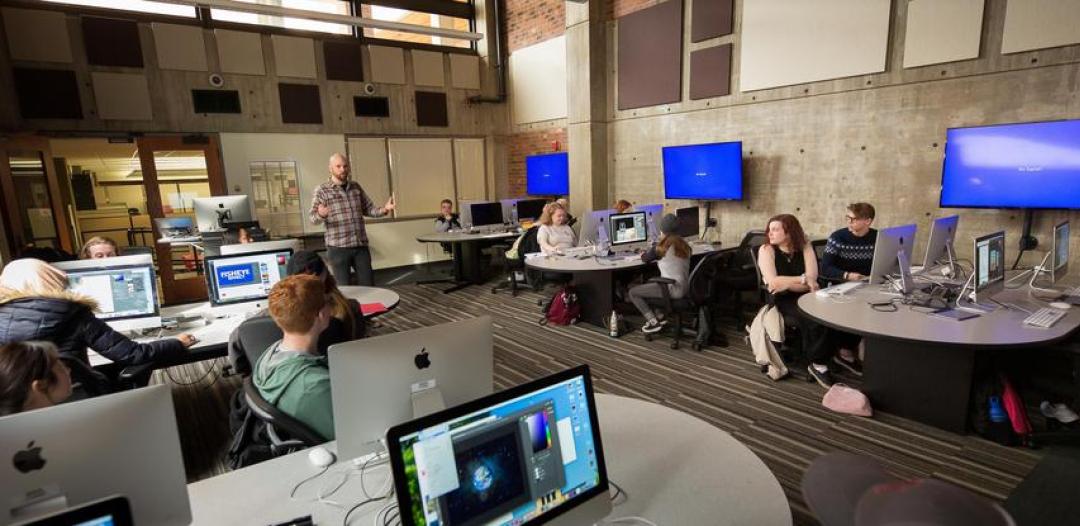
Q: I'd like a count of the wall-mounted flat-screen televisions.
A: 3